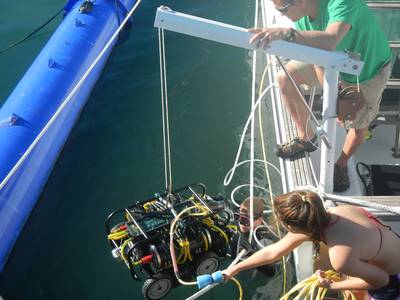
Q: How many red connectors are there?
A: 2